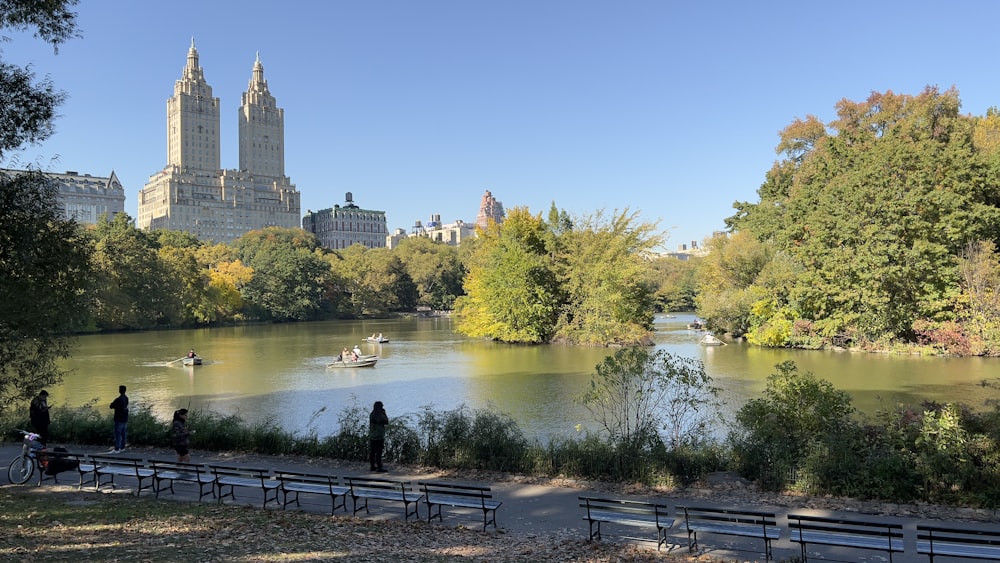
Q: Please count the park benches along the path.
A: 11